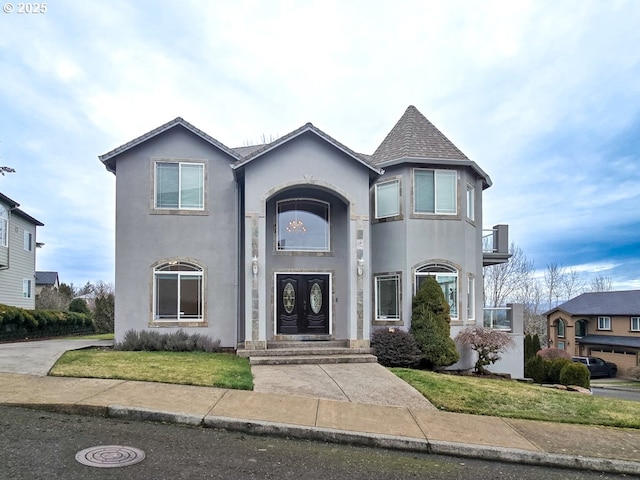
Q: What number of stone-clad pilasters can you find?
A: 2